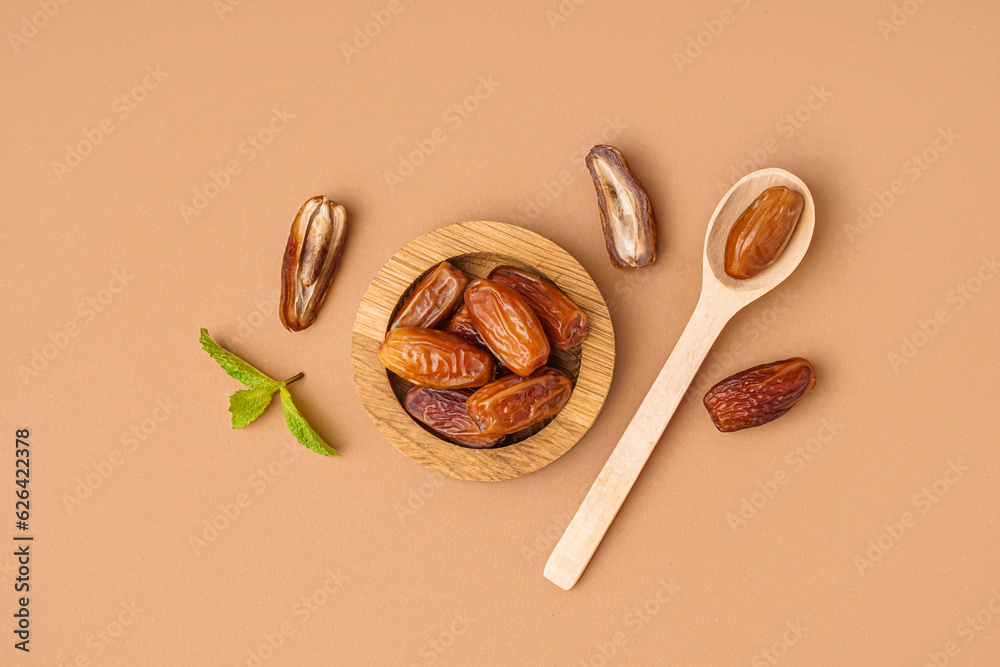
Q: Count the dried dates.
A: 11